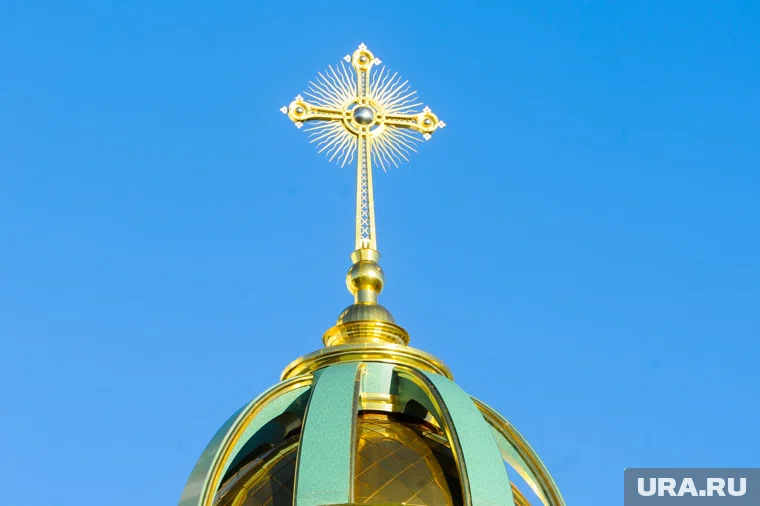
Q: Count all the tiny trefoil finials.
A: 9